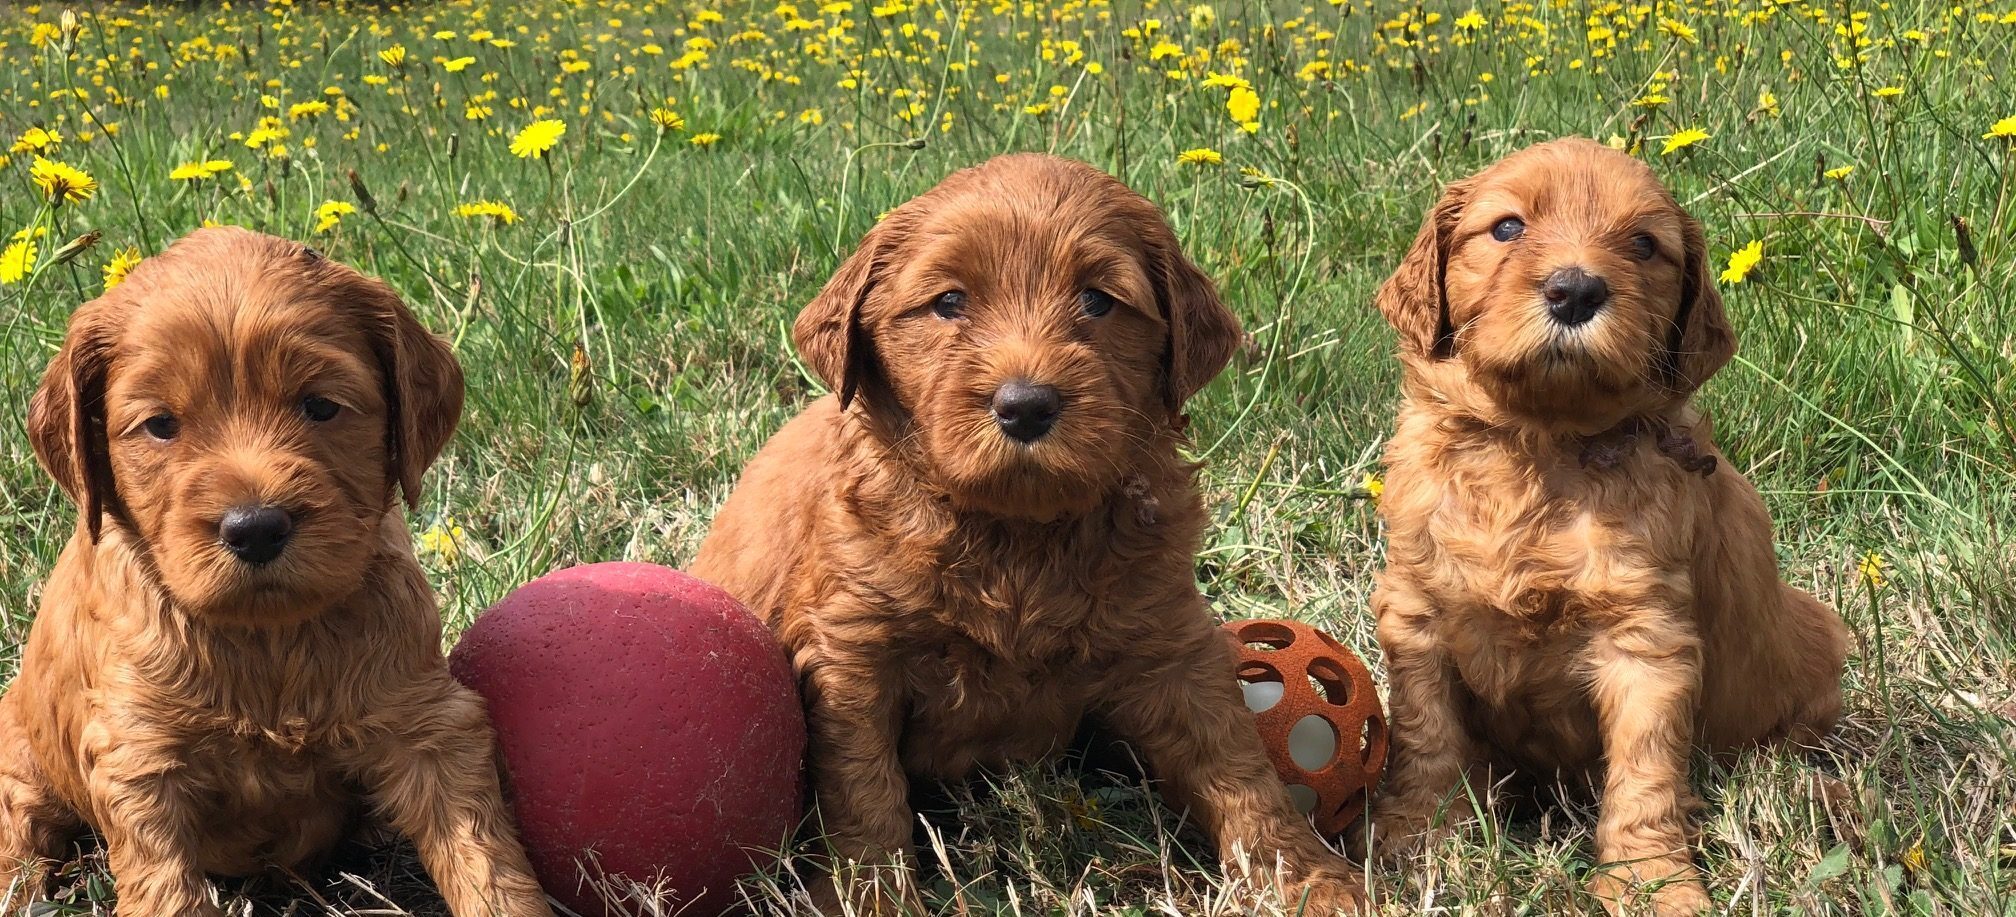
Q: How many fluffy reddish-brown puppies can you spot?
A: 3